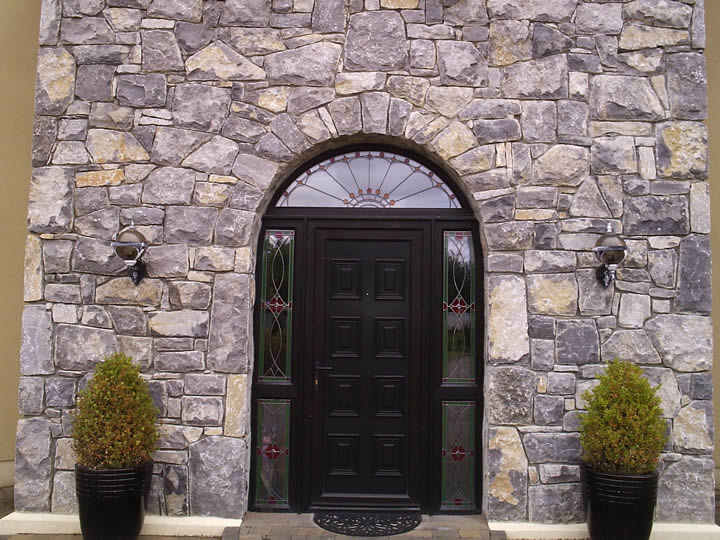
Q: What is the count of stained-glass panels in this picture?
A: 5